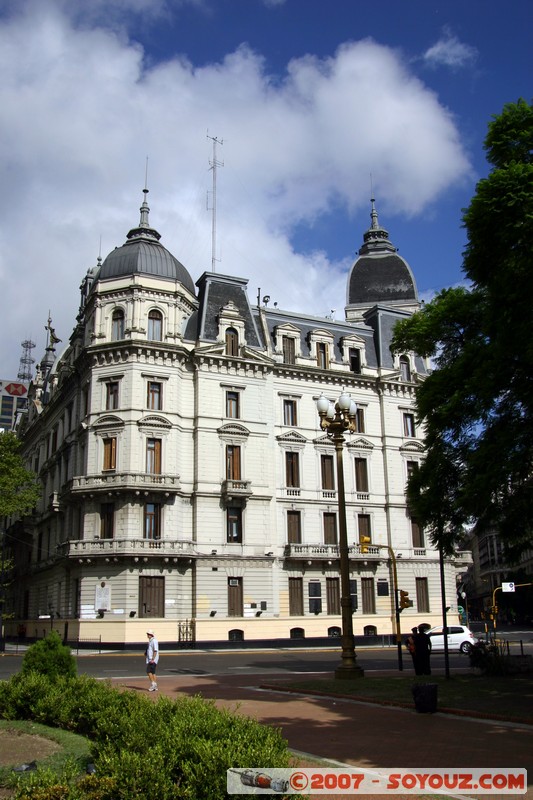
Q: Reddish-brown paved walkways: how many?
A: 1